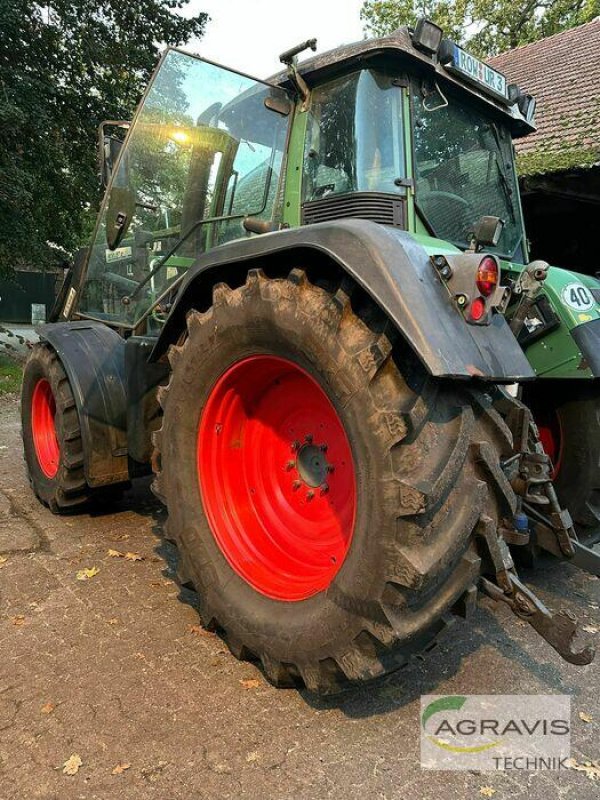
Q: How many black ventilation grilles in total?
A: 1